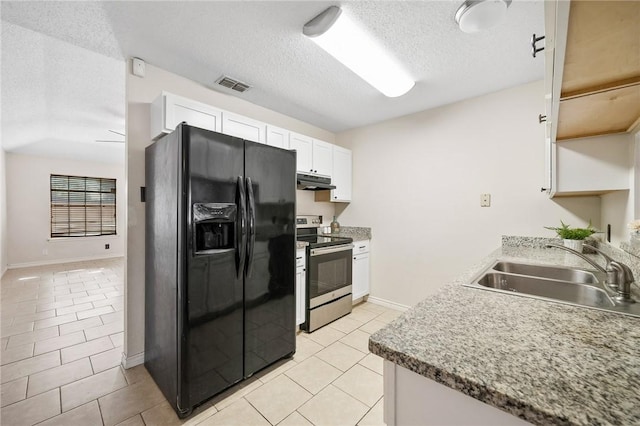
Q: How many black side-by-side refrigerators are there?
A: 1